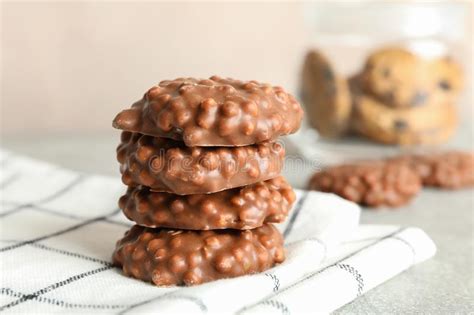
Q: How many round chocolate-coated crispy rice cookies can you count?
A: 6